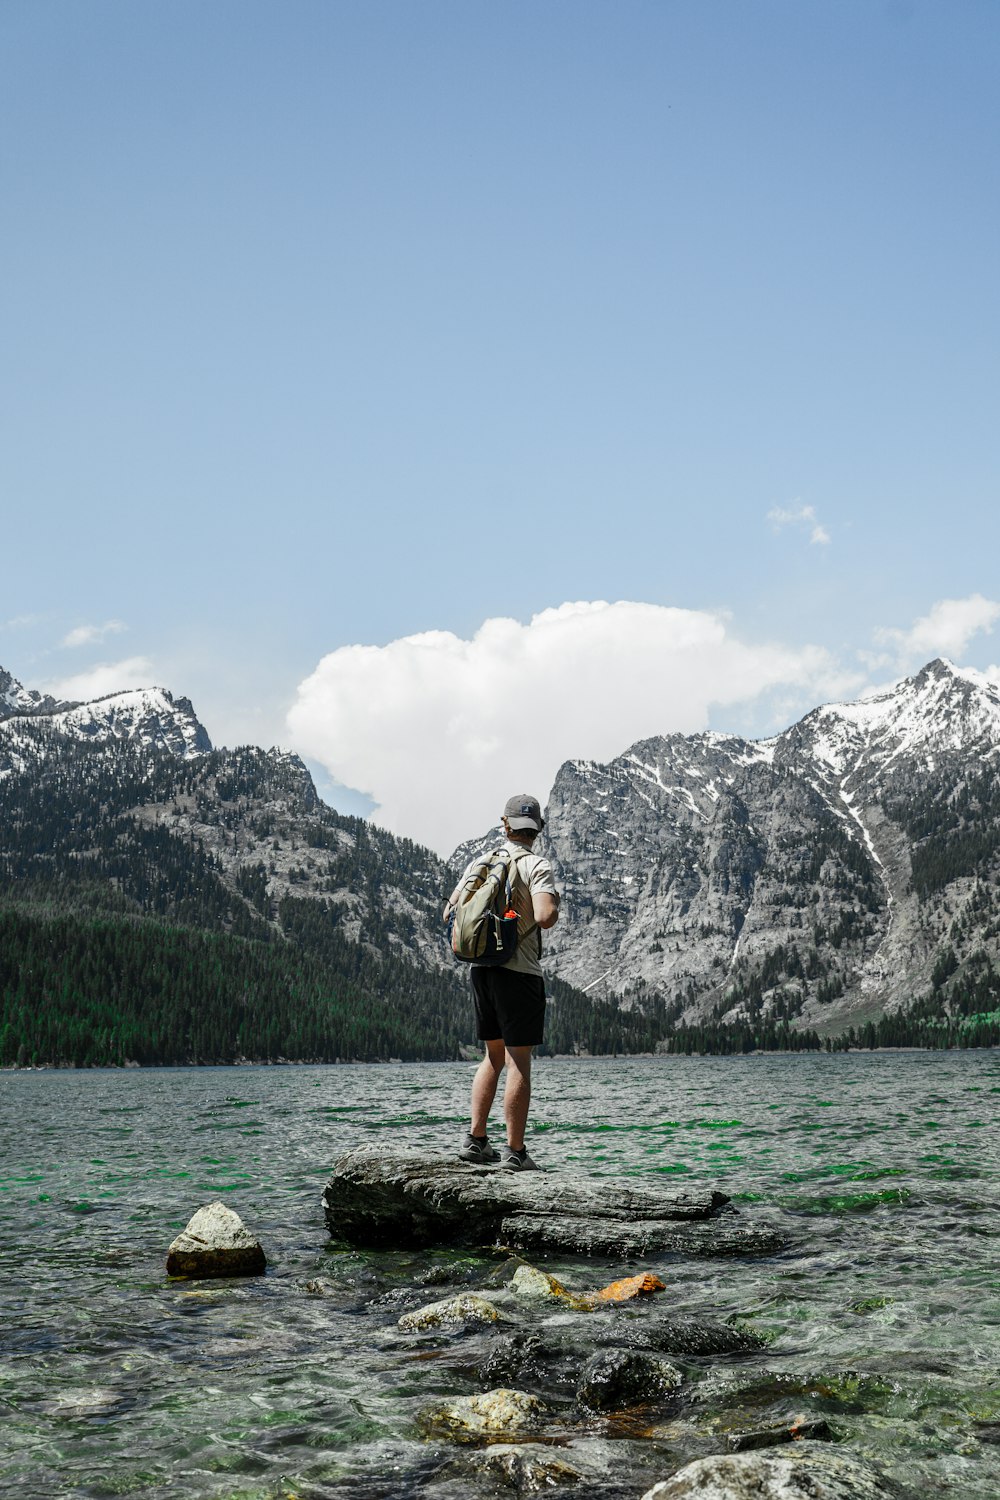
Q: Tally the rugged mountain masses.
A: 2